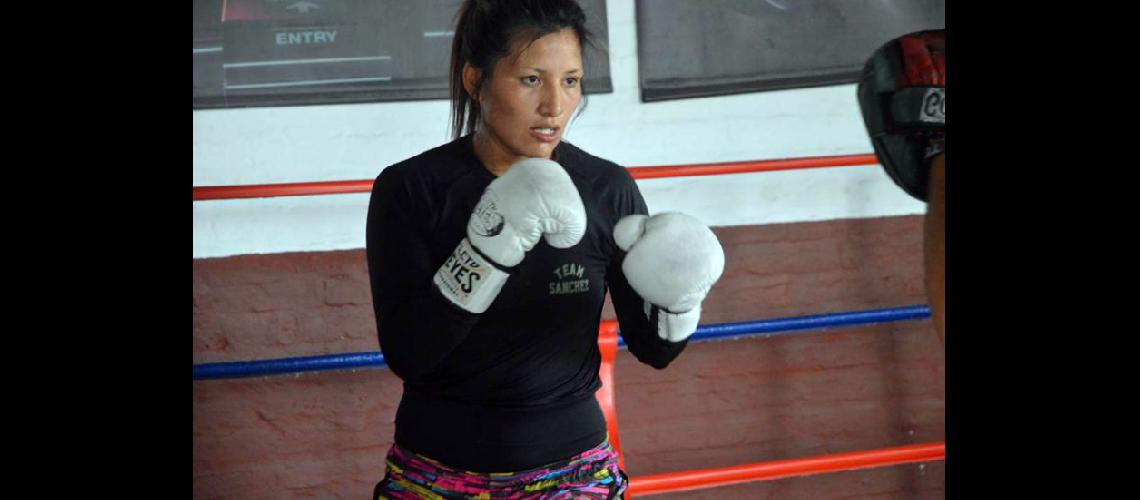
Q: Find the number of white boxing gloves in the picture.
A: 2